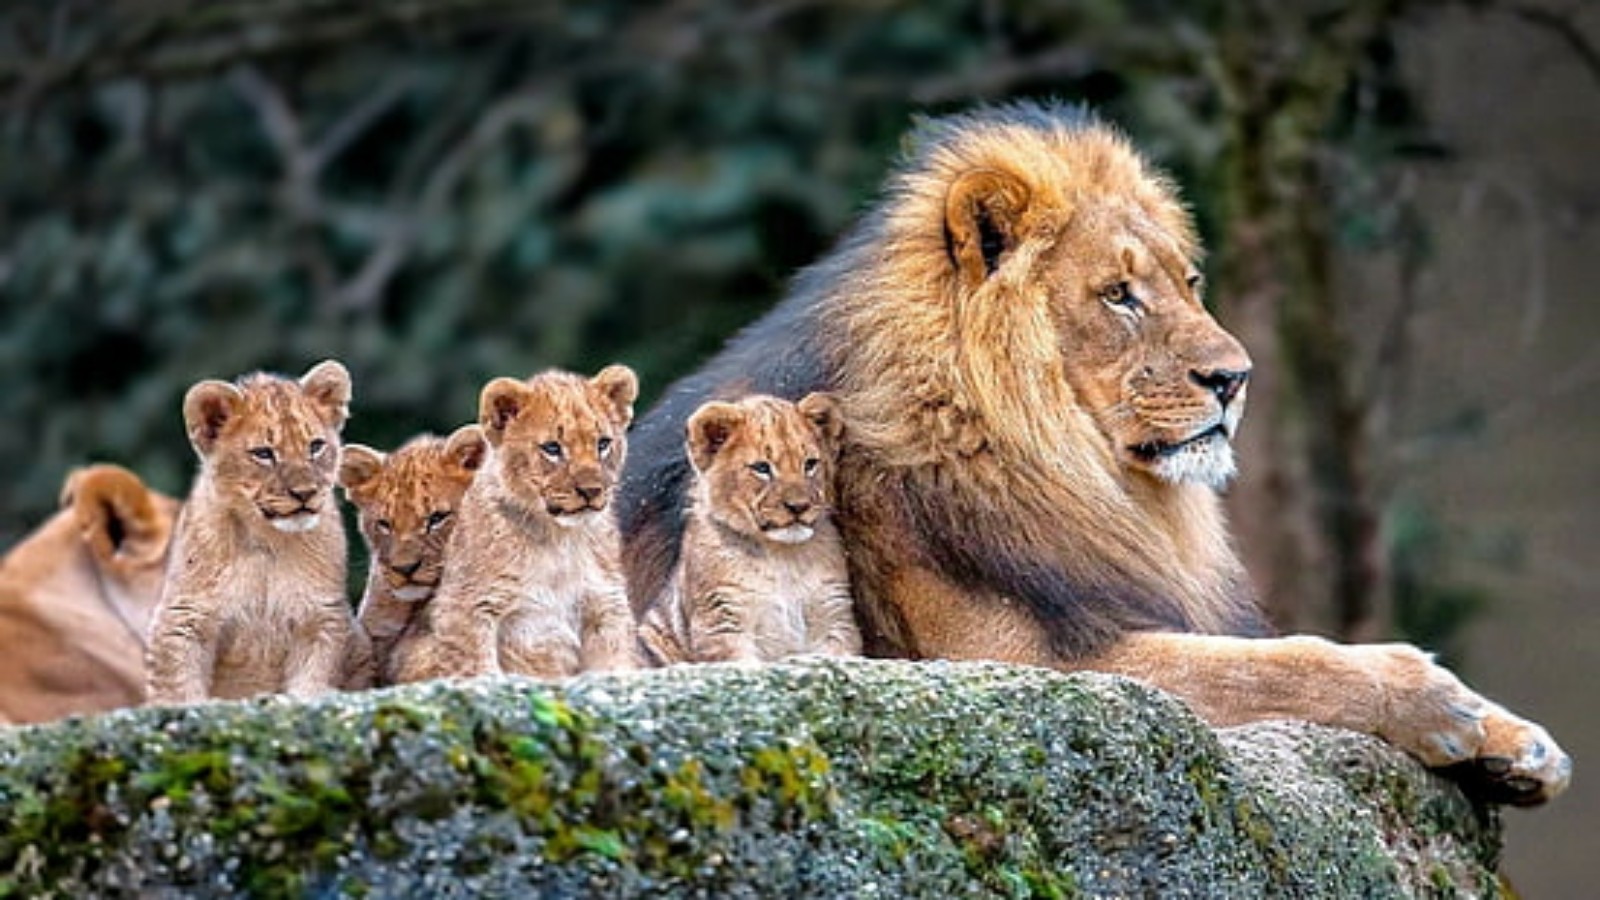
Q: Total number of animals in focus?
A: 5